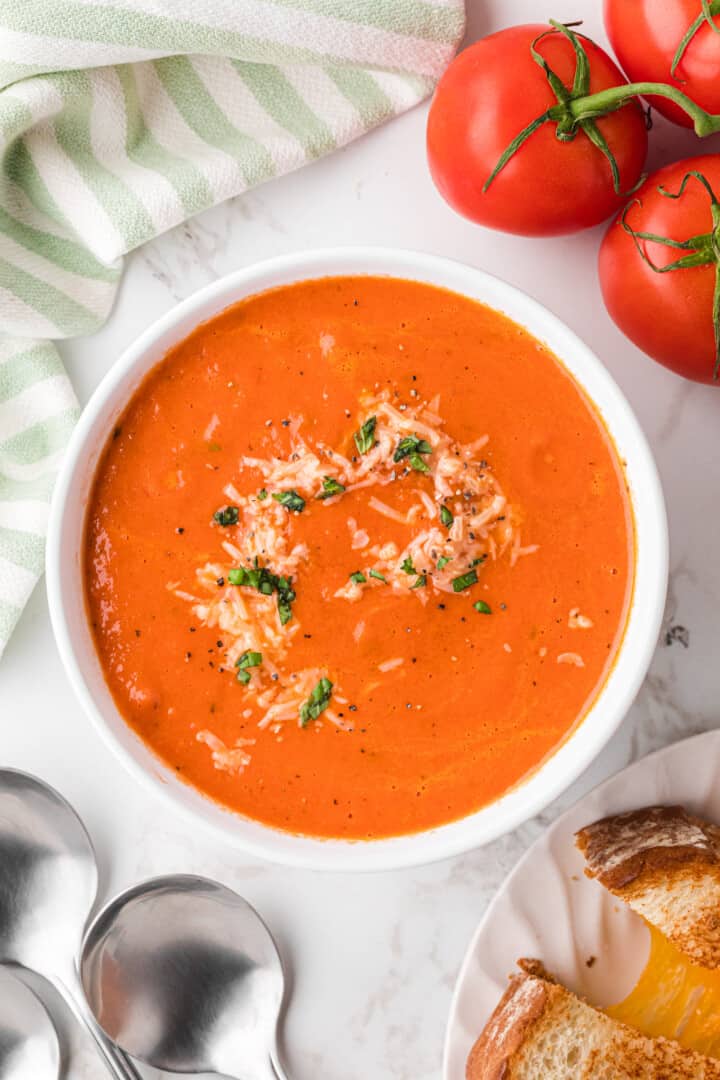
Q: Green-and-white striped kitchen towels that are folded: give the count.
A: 1